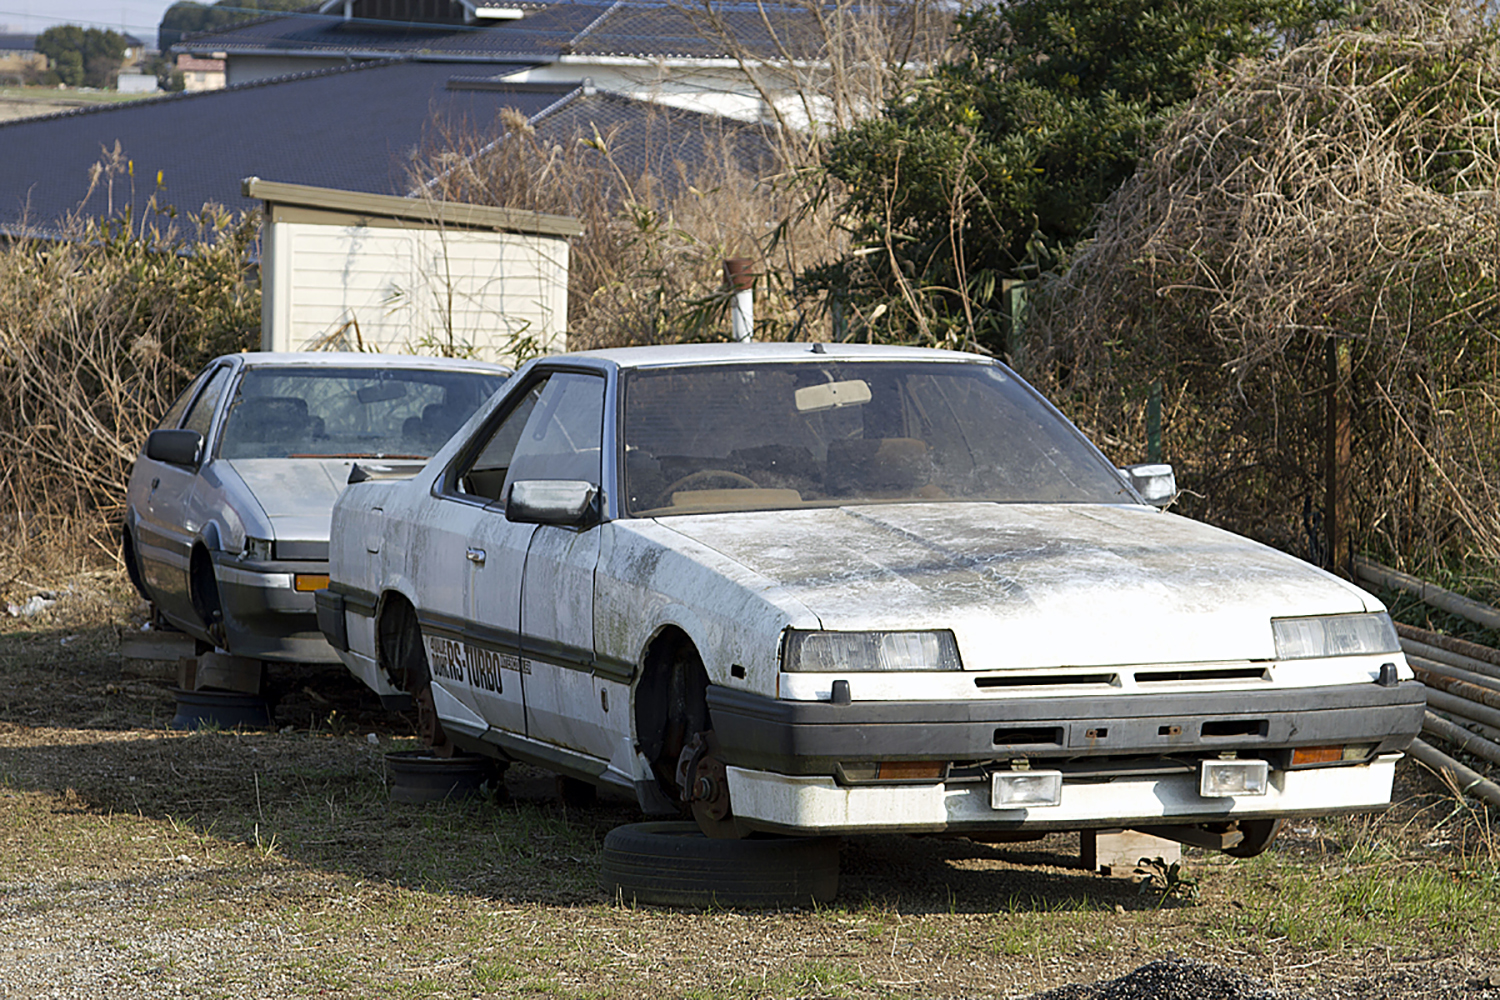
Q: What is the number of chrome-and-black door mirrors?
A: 2